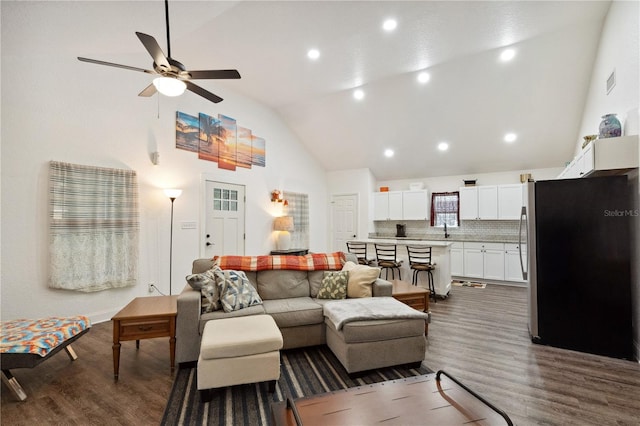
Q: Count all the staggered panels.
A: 5